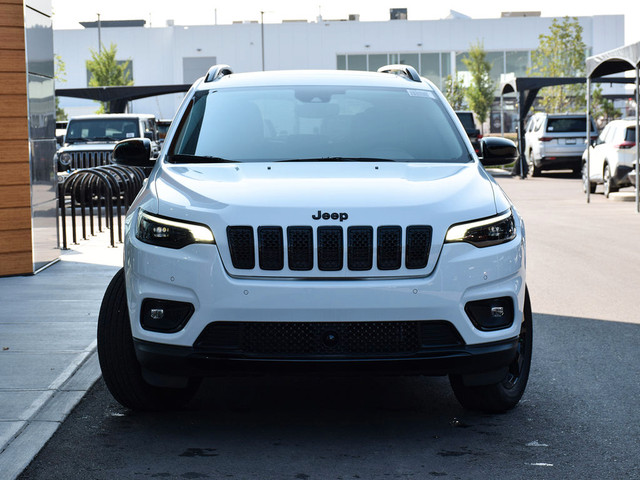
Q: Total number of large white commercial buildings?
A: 1